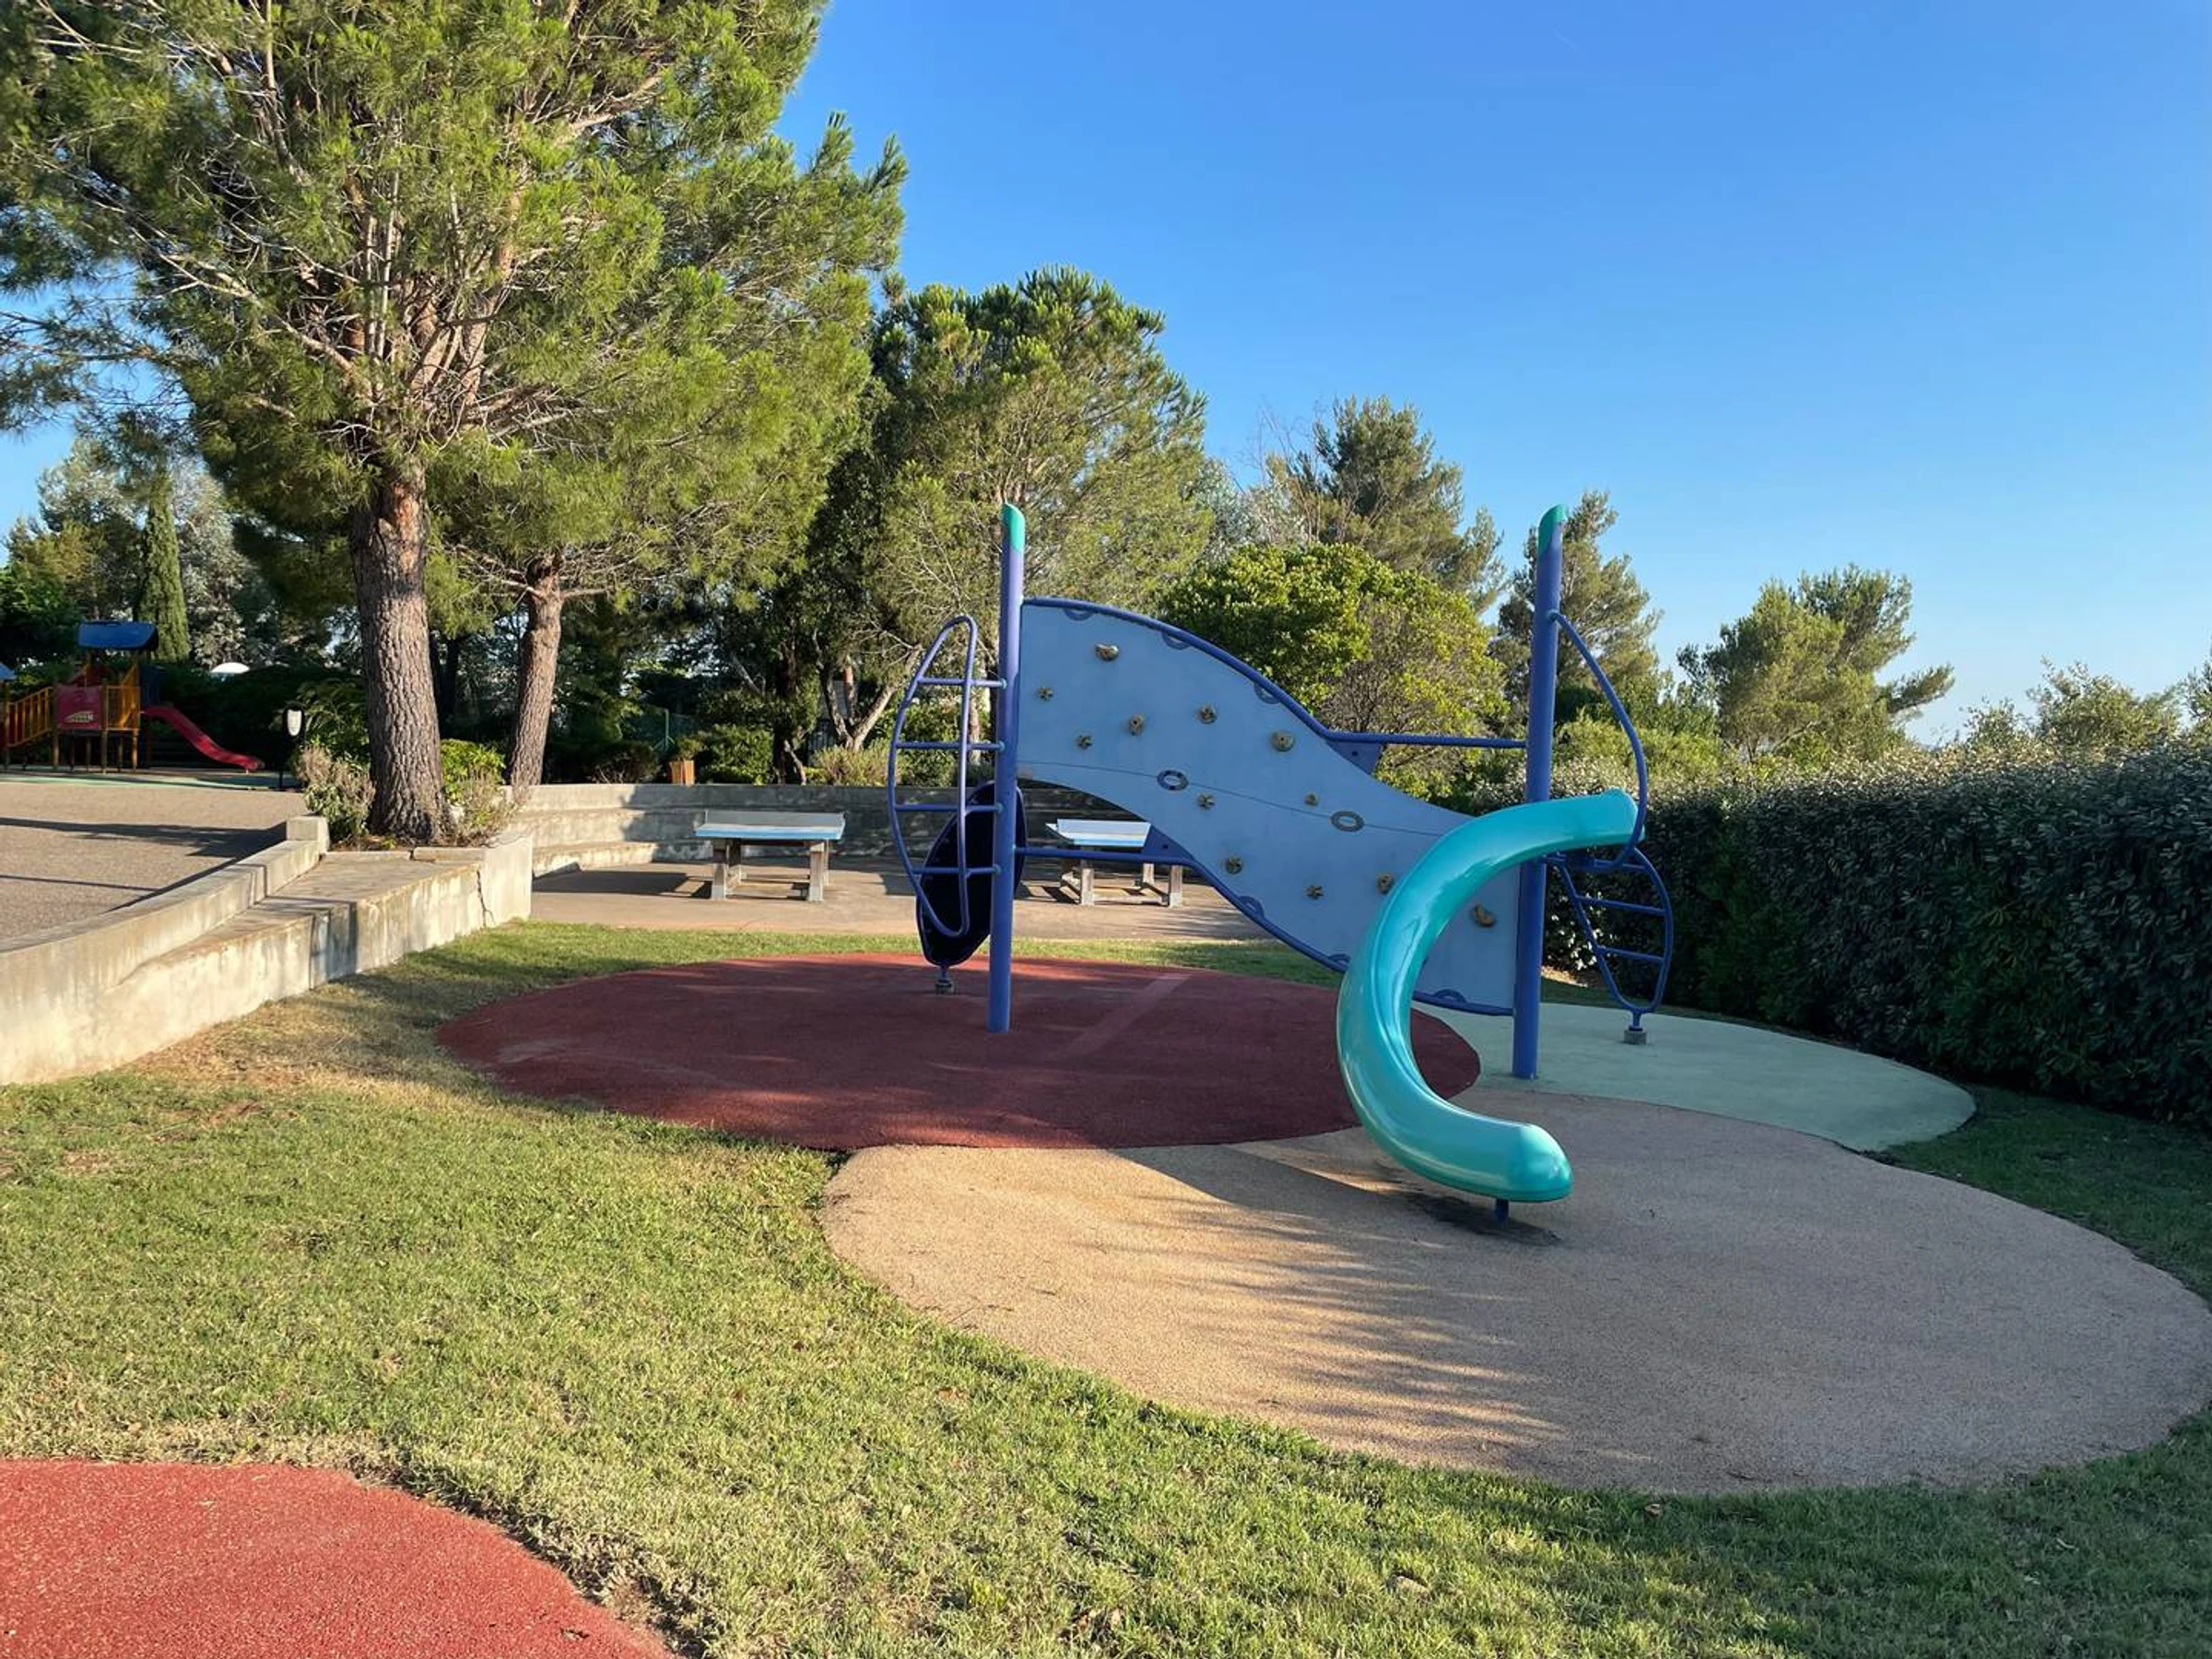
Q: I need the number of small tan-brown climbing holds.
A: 12